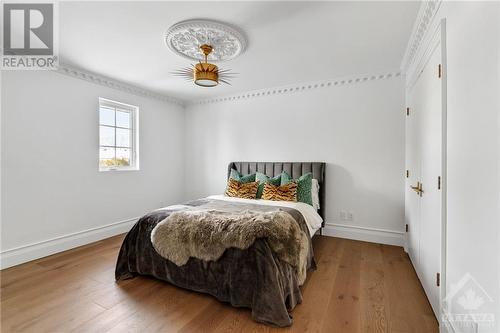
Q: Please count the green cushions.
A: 3